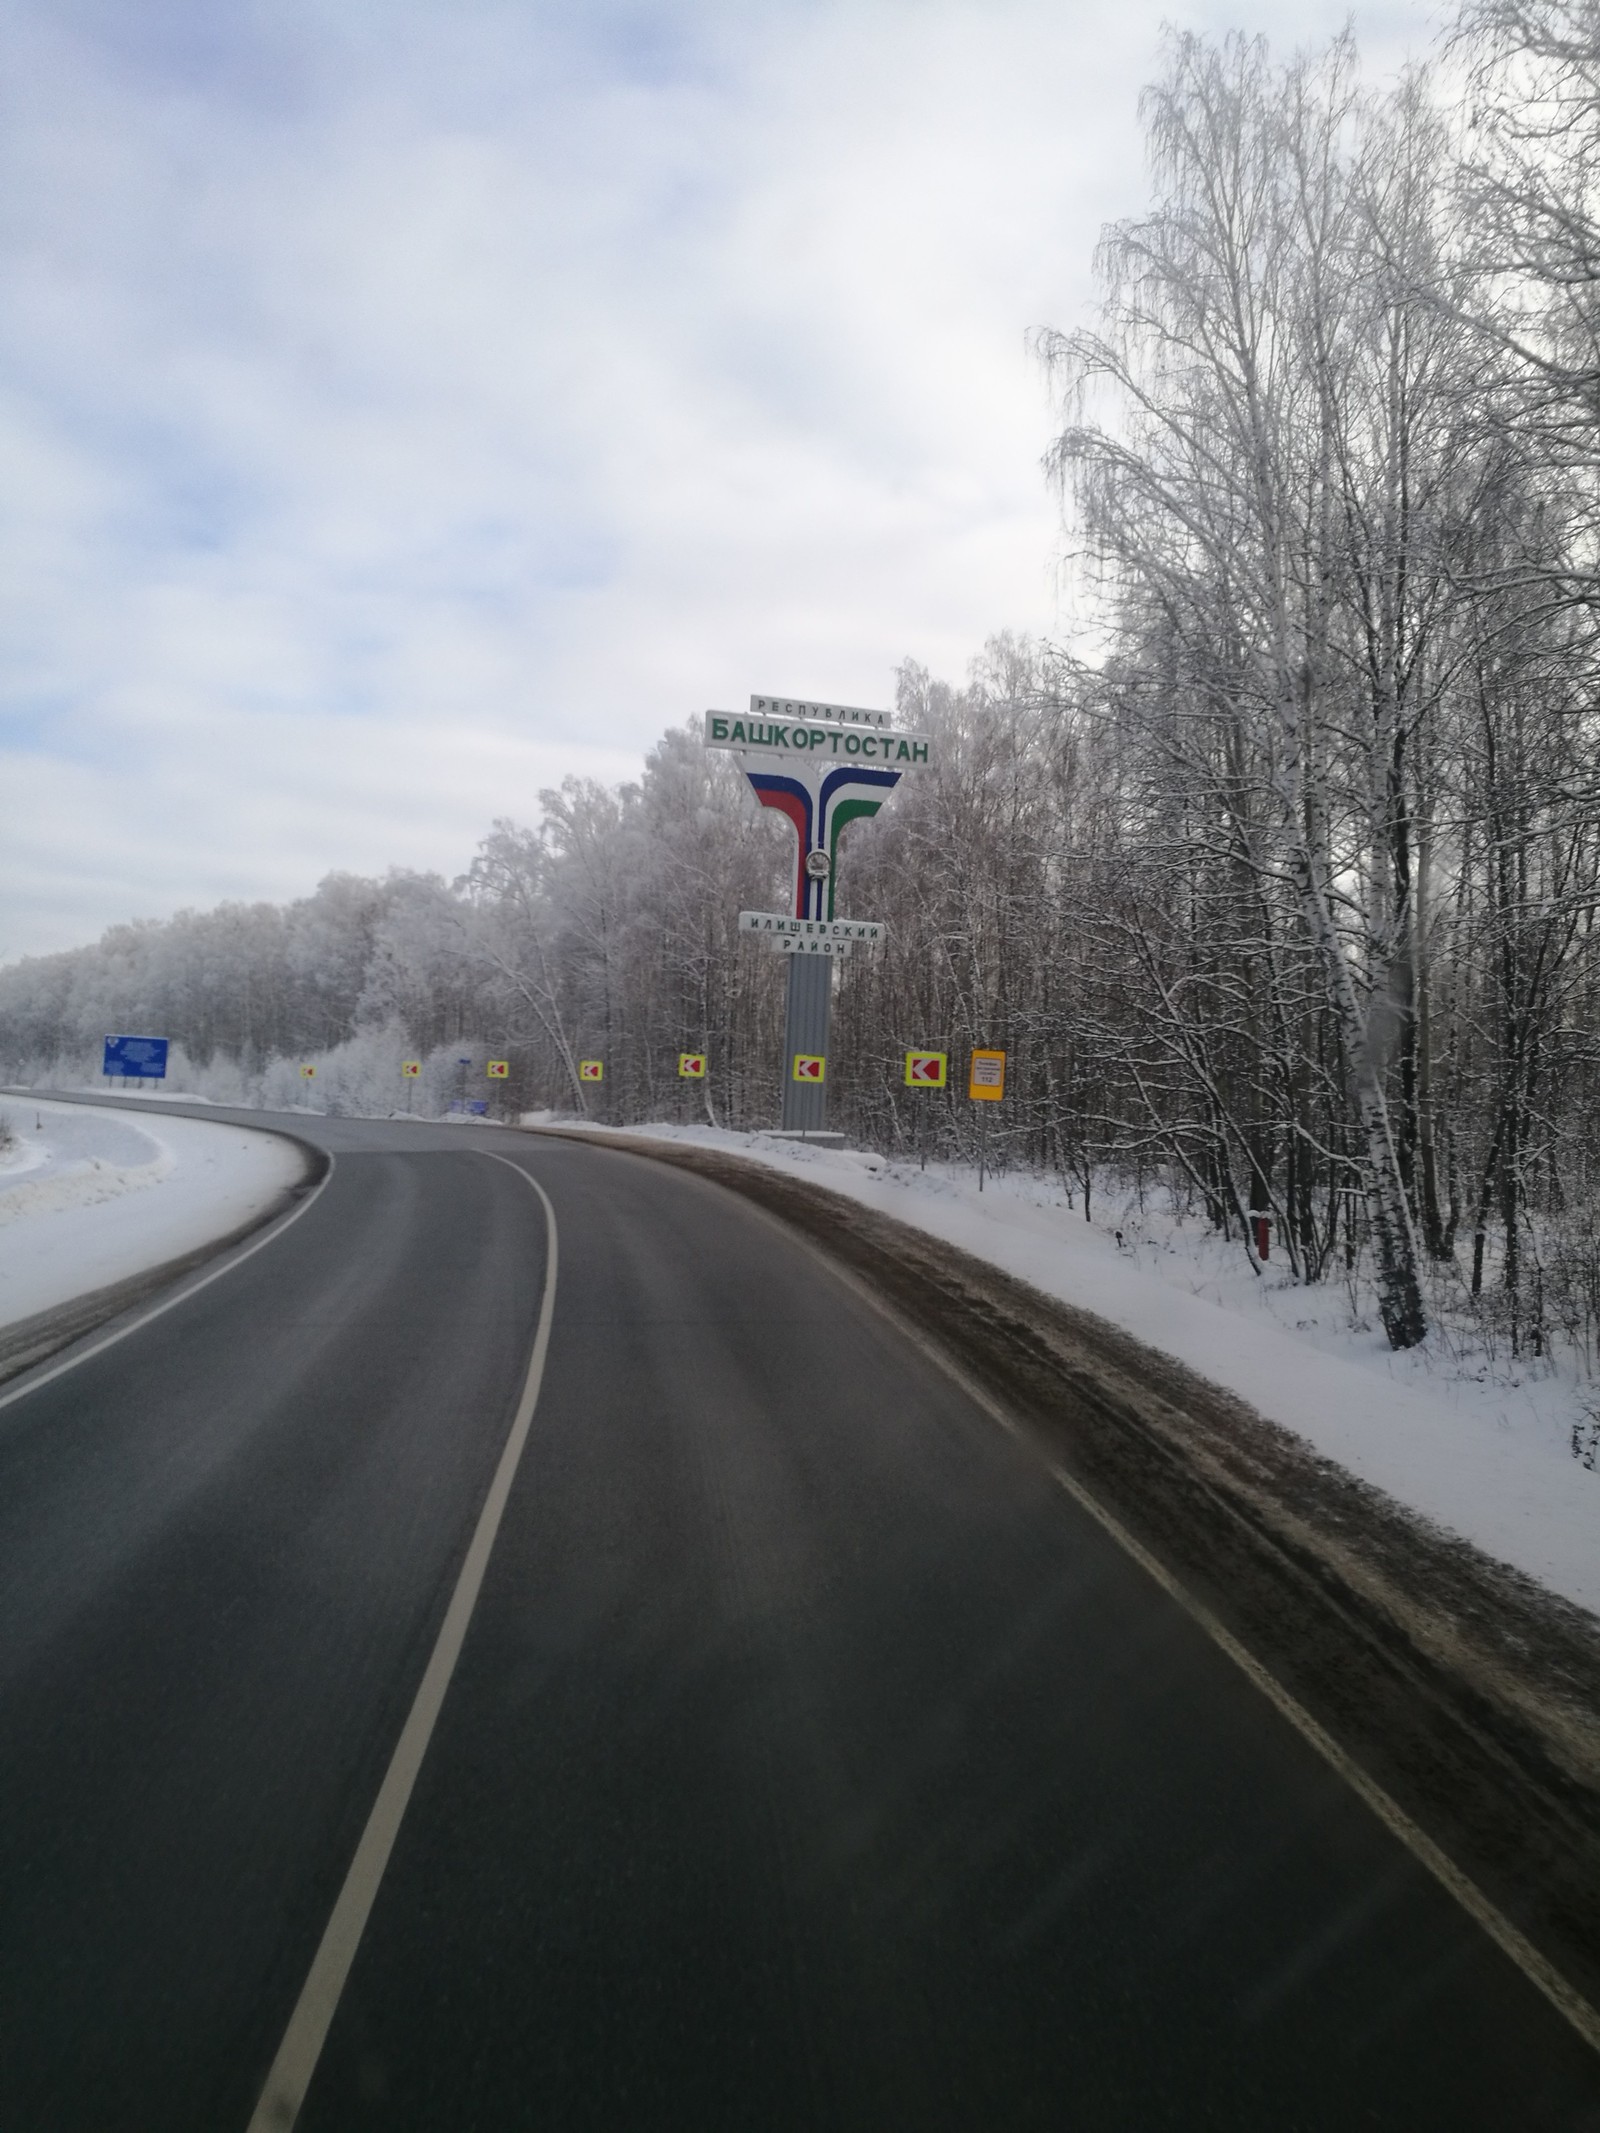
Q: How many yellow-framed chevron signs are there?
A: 7